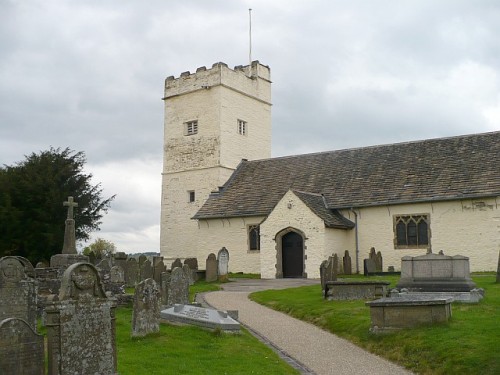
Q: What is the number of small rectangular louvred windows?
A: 2